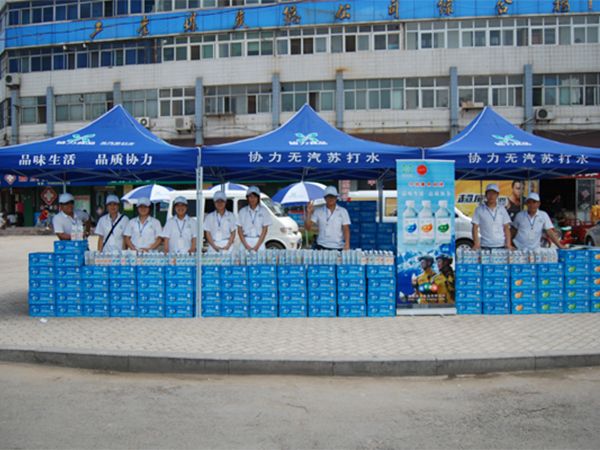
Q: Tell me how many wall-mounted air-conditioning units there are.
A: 4